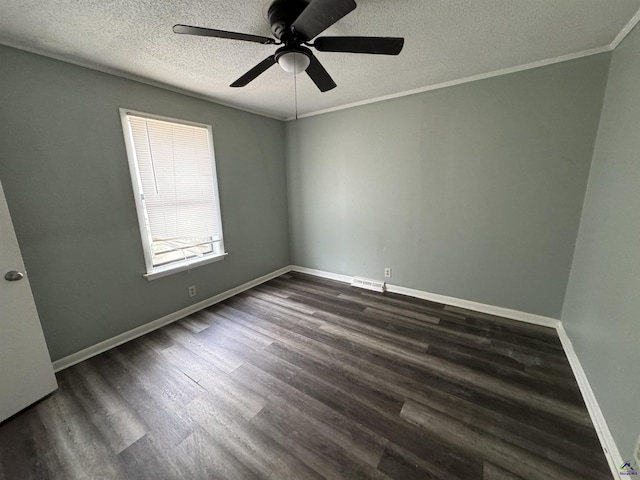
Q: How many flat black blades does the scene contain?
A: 5